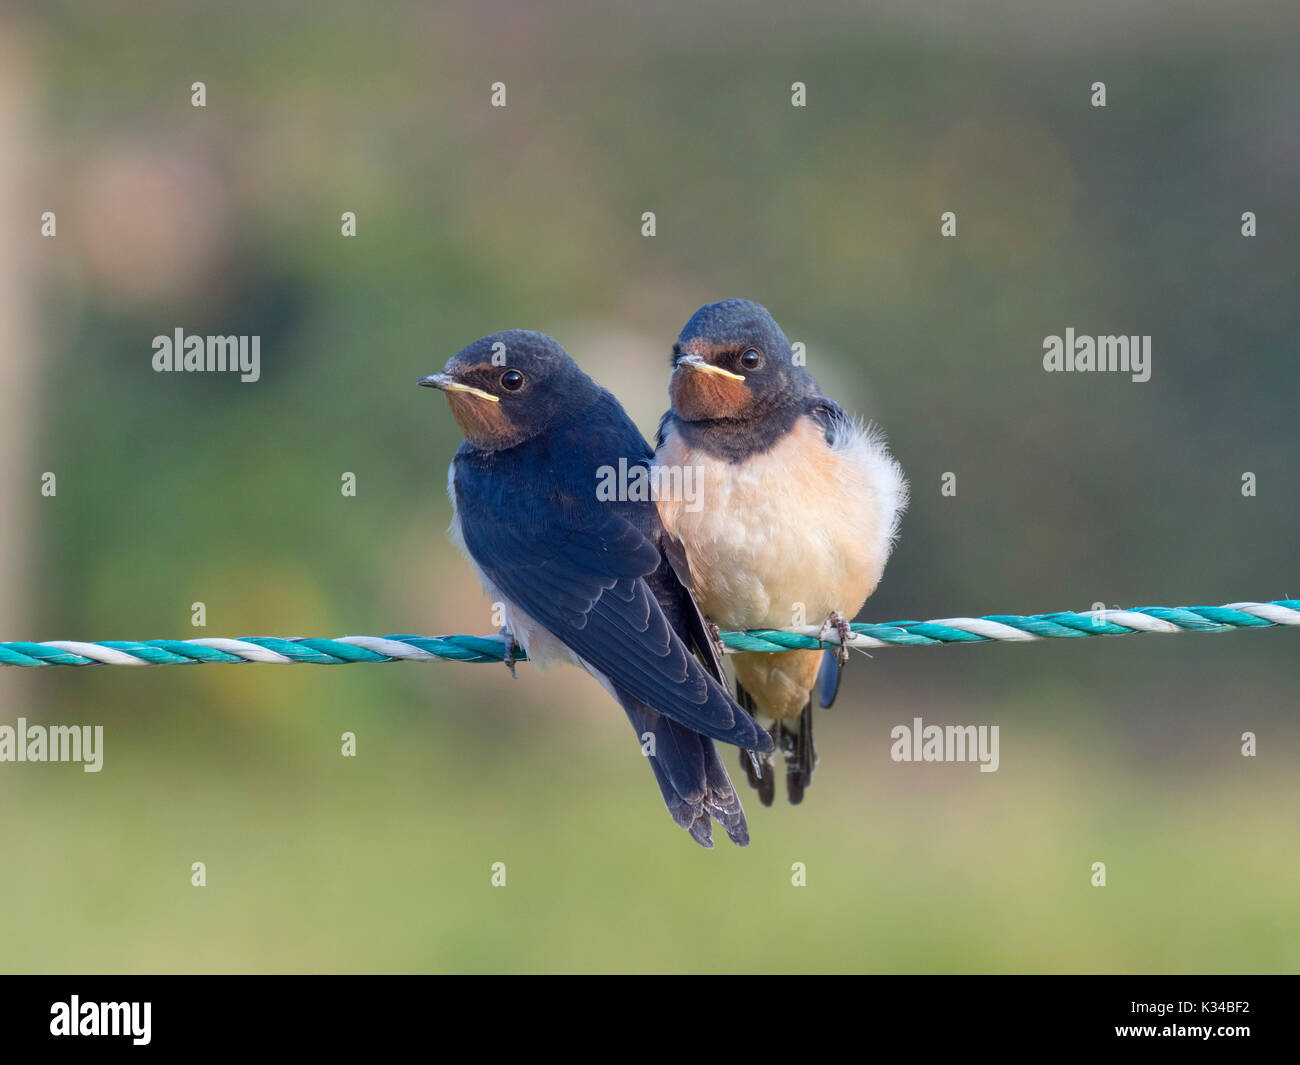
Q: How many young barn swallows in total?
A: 2